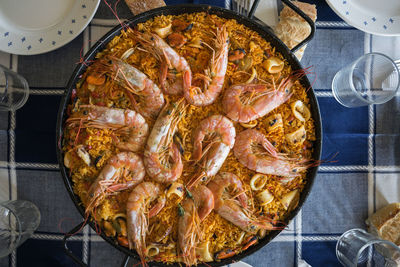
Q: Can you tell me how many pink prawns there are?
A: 12